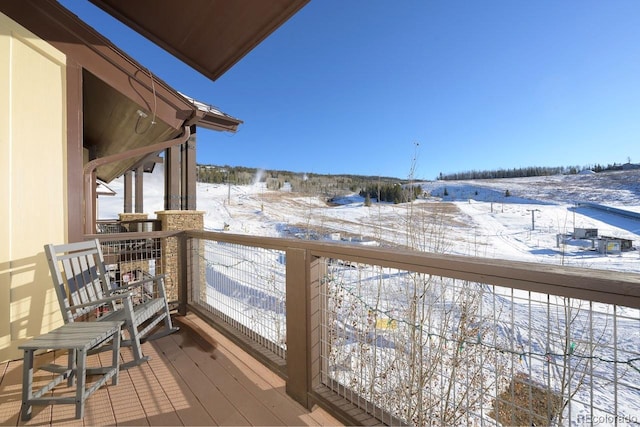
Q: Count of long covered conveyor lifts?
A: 1